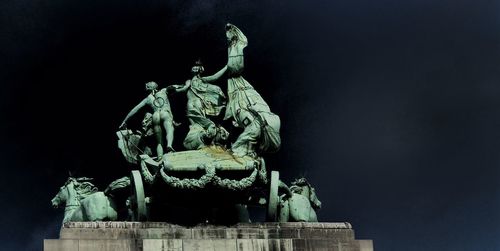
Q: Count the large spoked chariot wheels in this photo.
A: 2